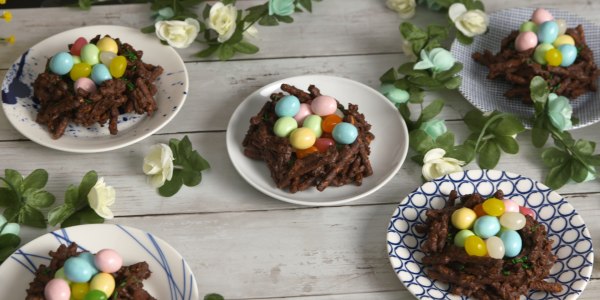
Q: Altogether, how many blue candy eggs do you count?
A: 10